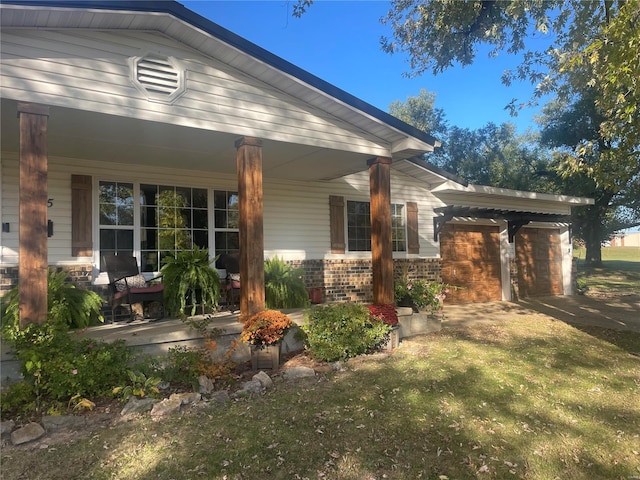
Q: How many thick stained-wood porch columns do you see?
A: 3